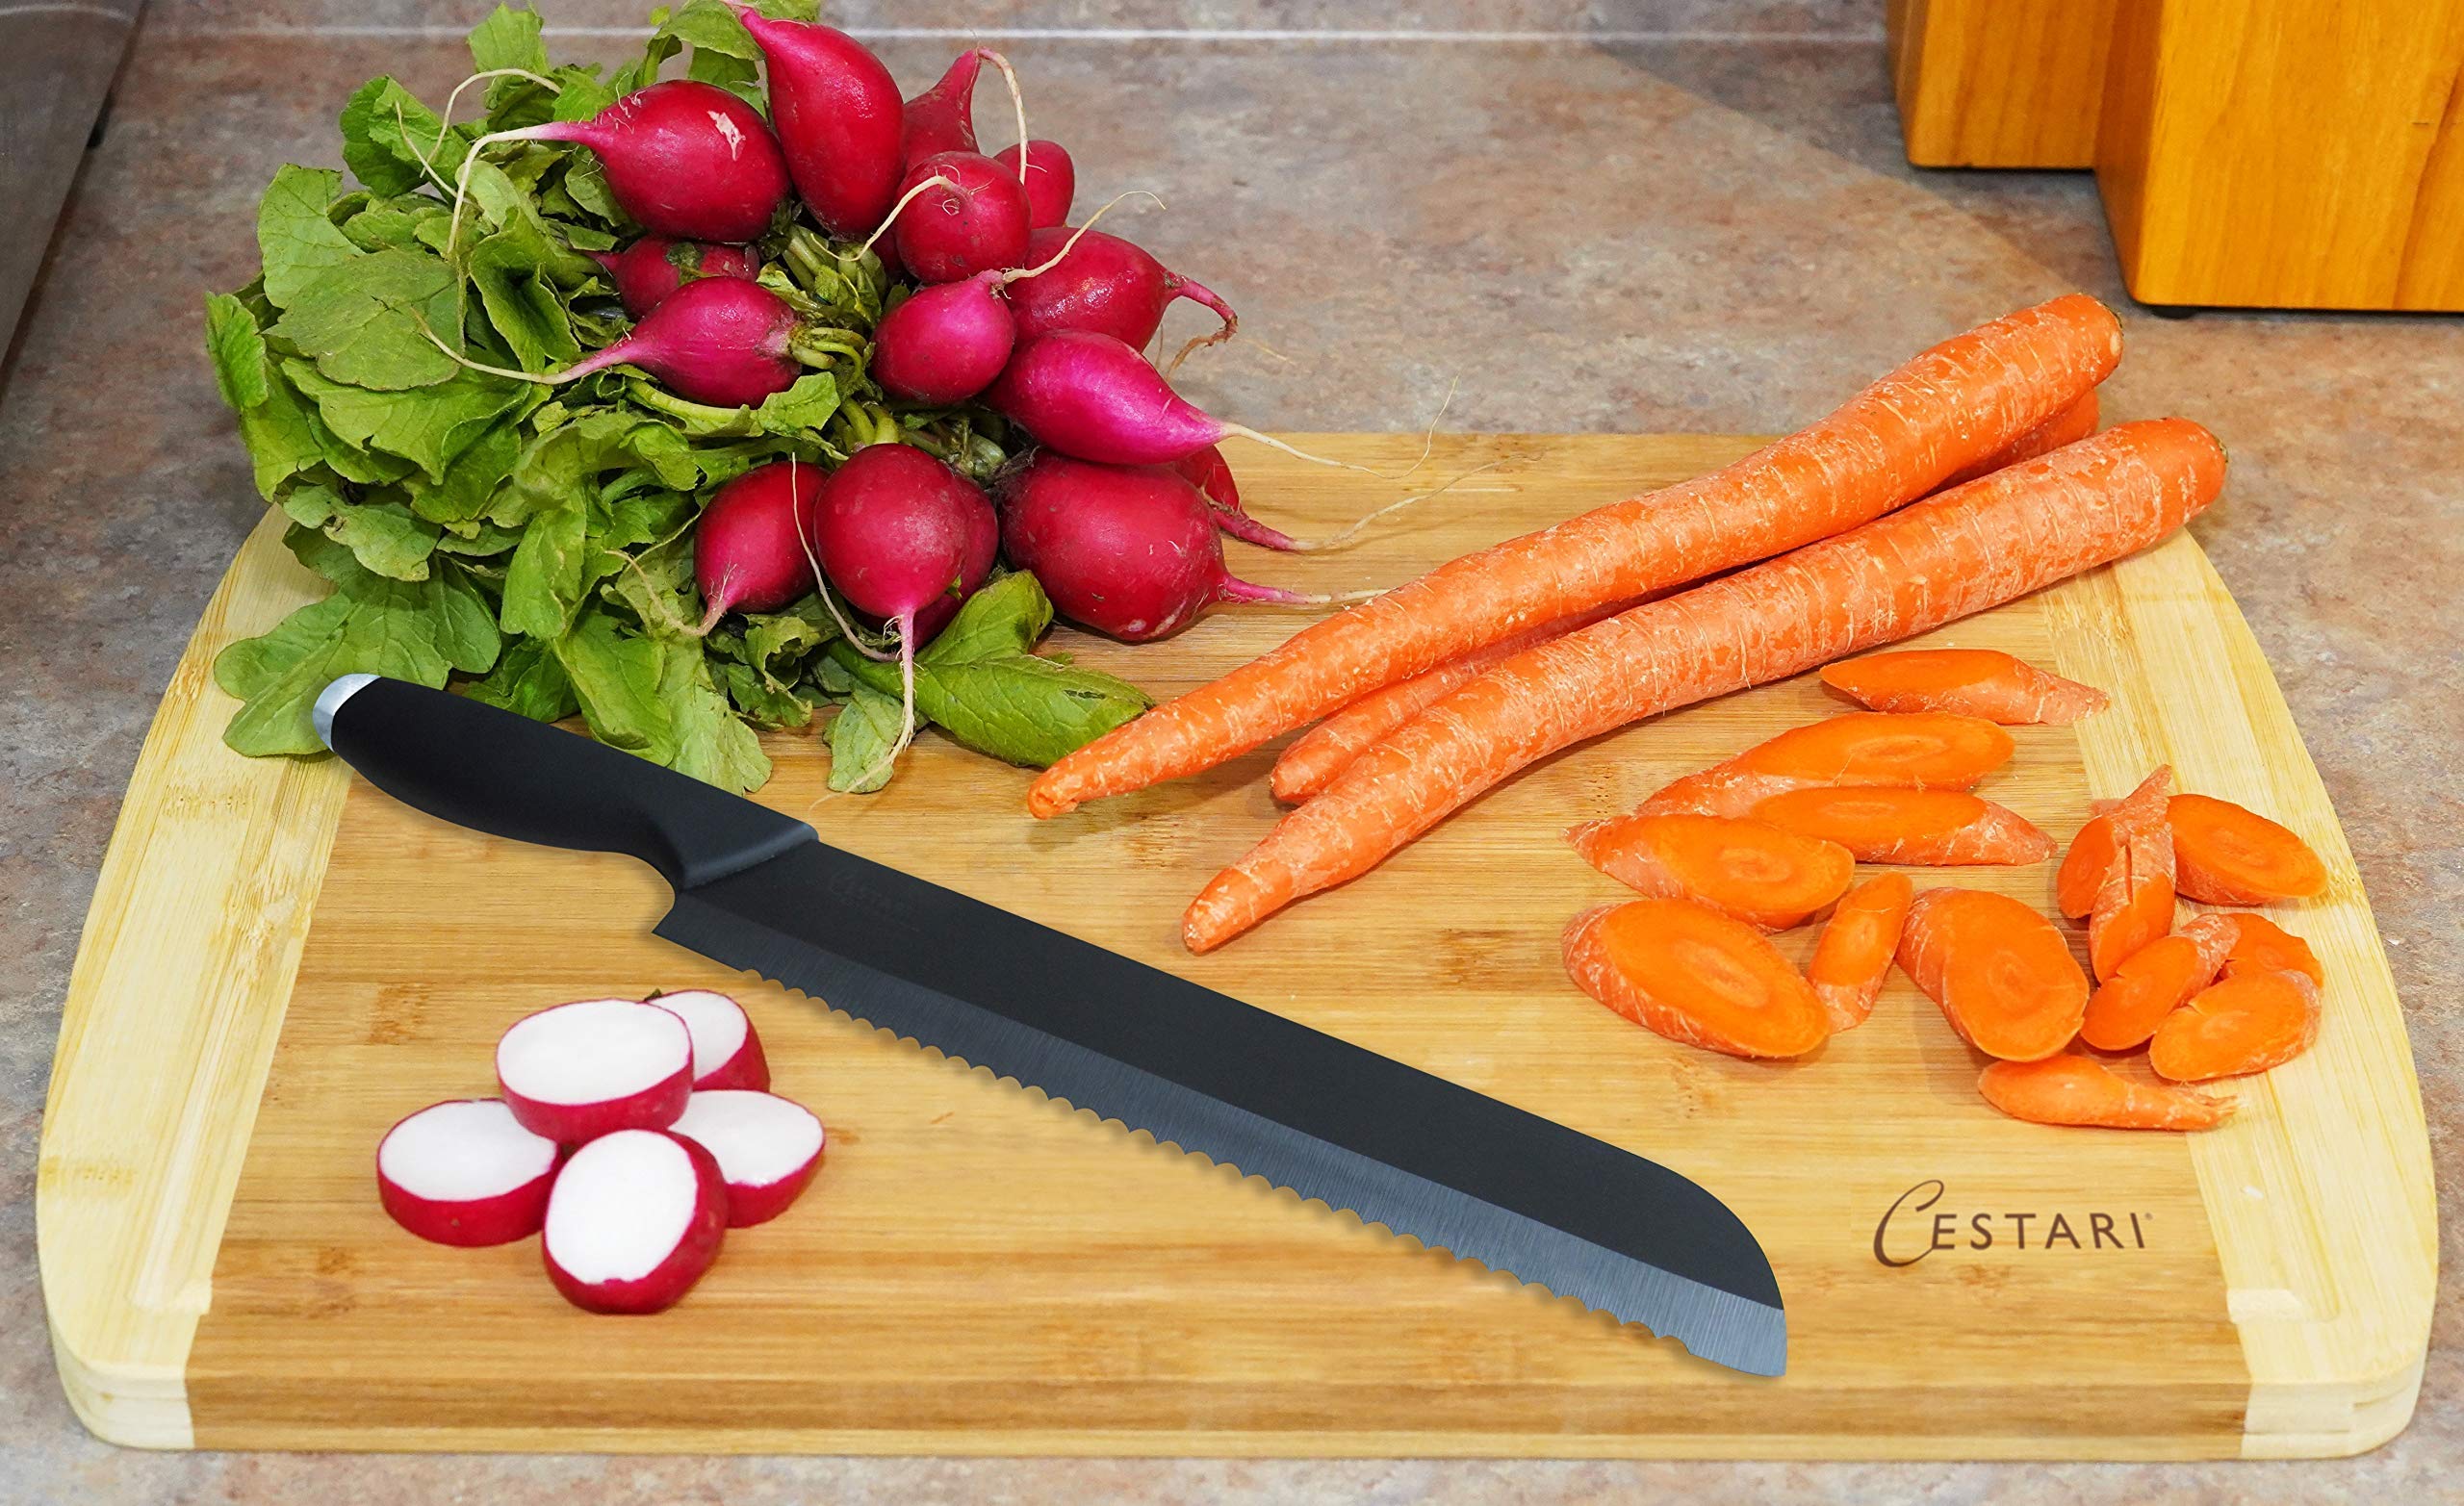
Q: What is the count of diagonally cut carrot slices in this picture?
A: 14